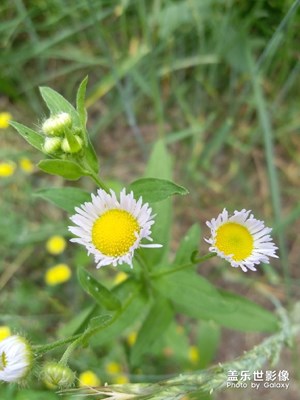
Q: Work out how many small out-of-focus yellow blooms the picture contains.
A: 12